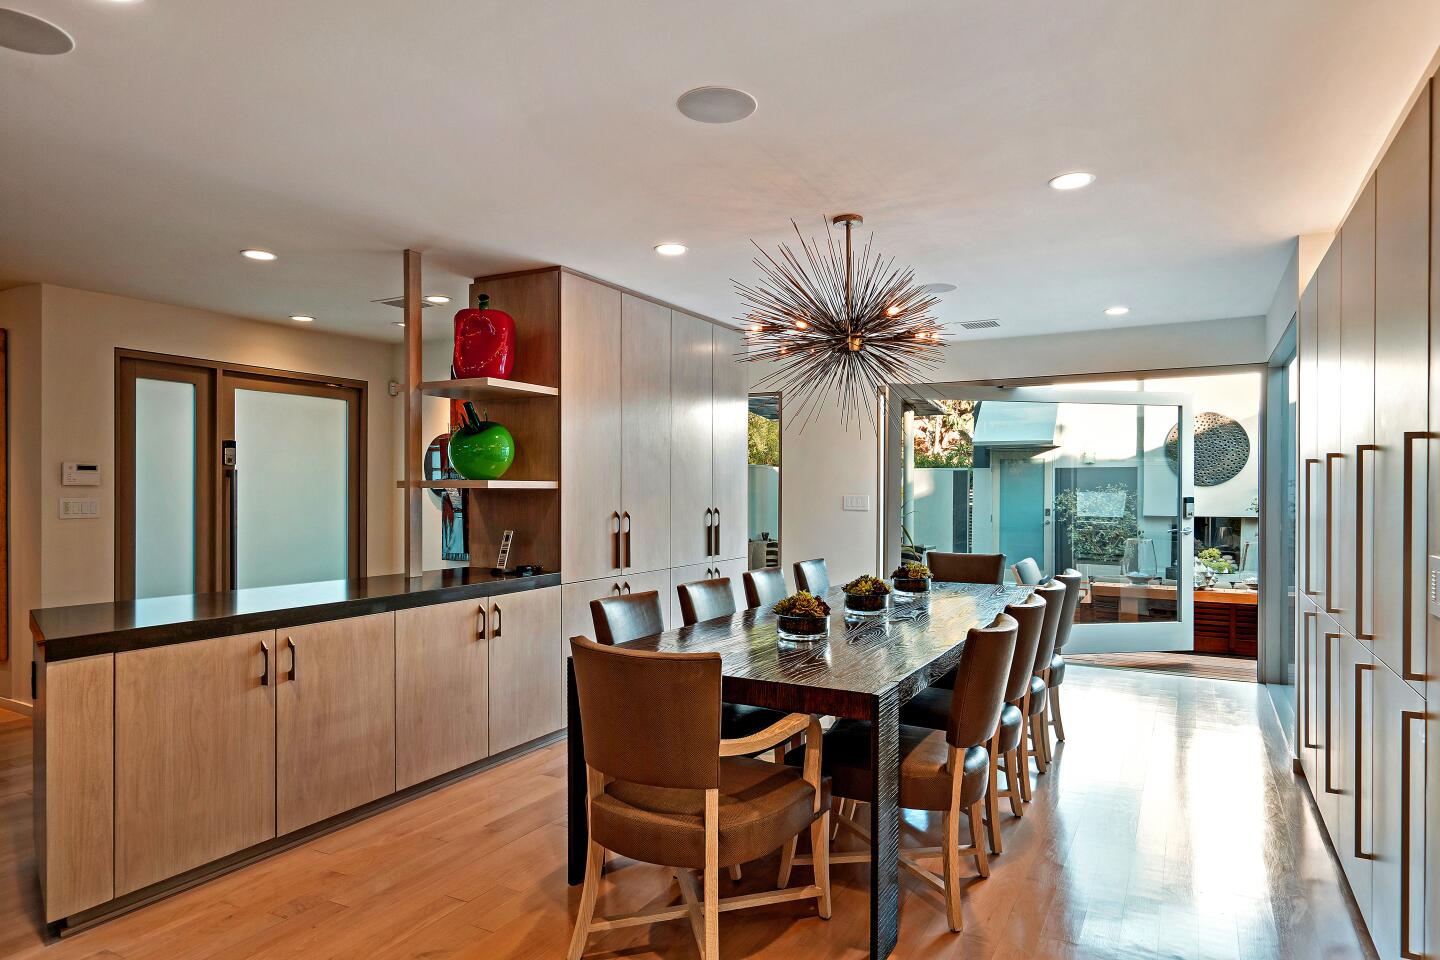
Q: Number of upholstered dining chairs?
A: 10